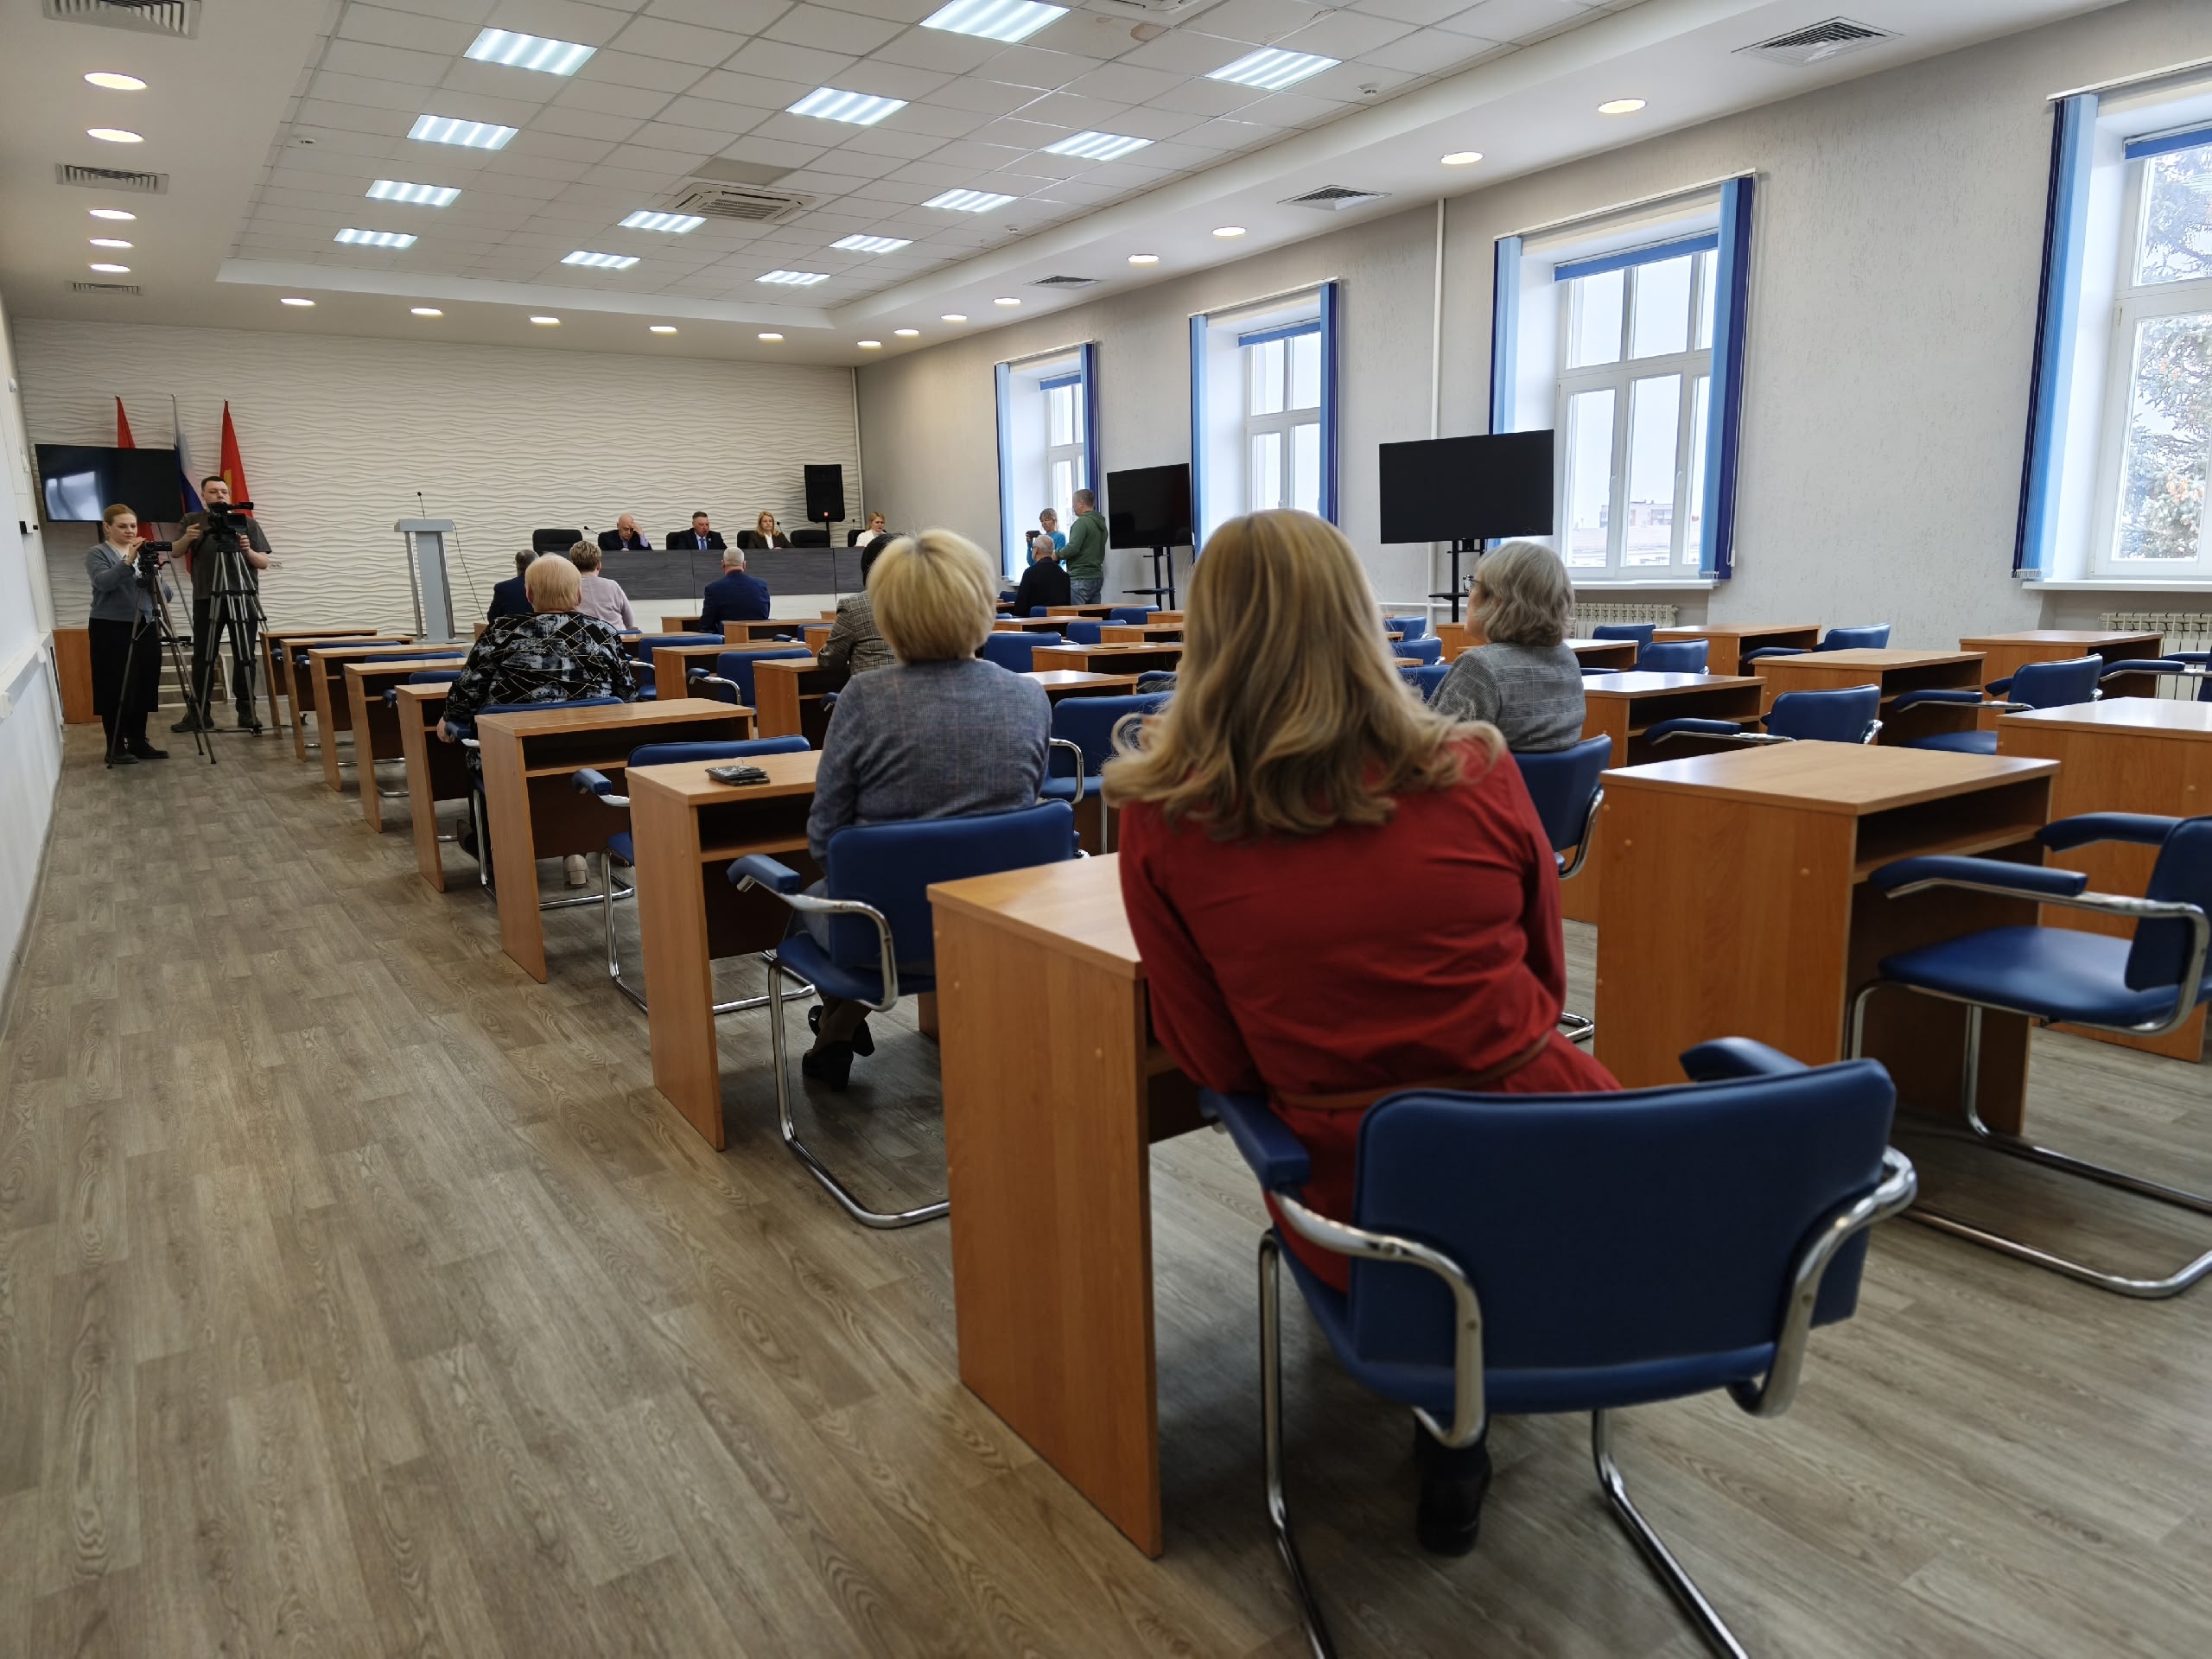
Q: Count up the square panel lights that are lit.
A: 13